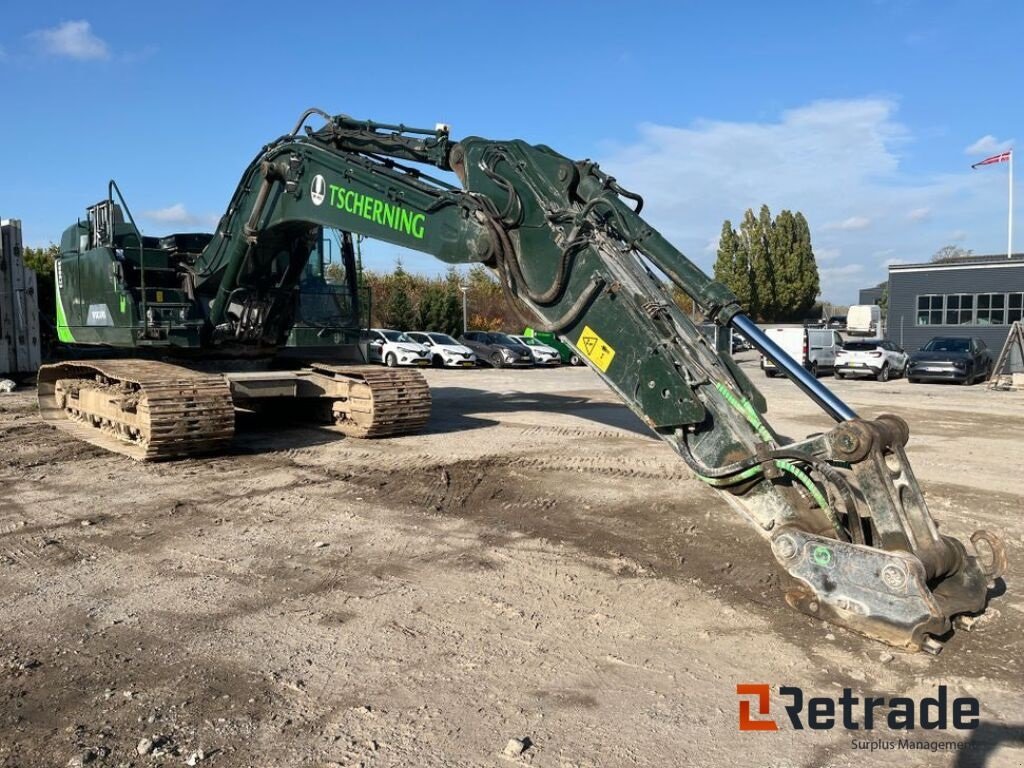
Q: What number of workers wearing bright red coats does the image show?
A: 0